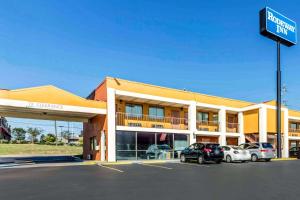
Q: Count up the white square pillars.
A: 6